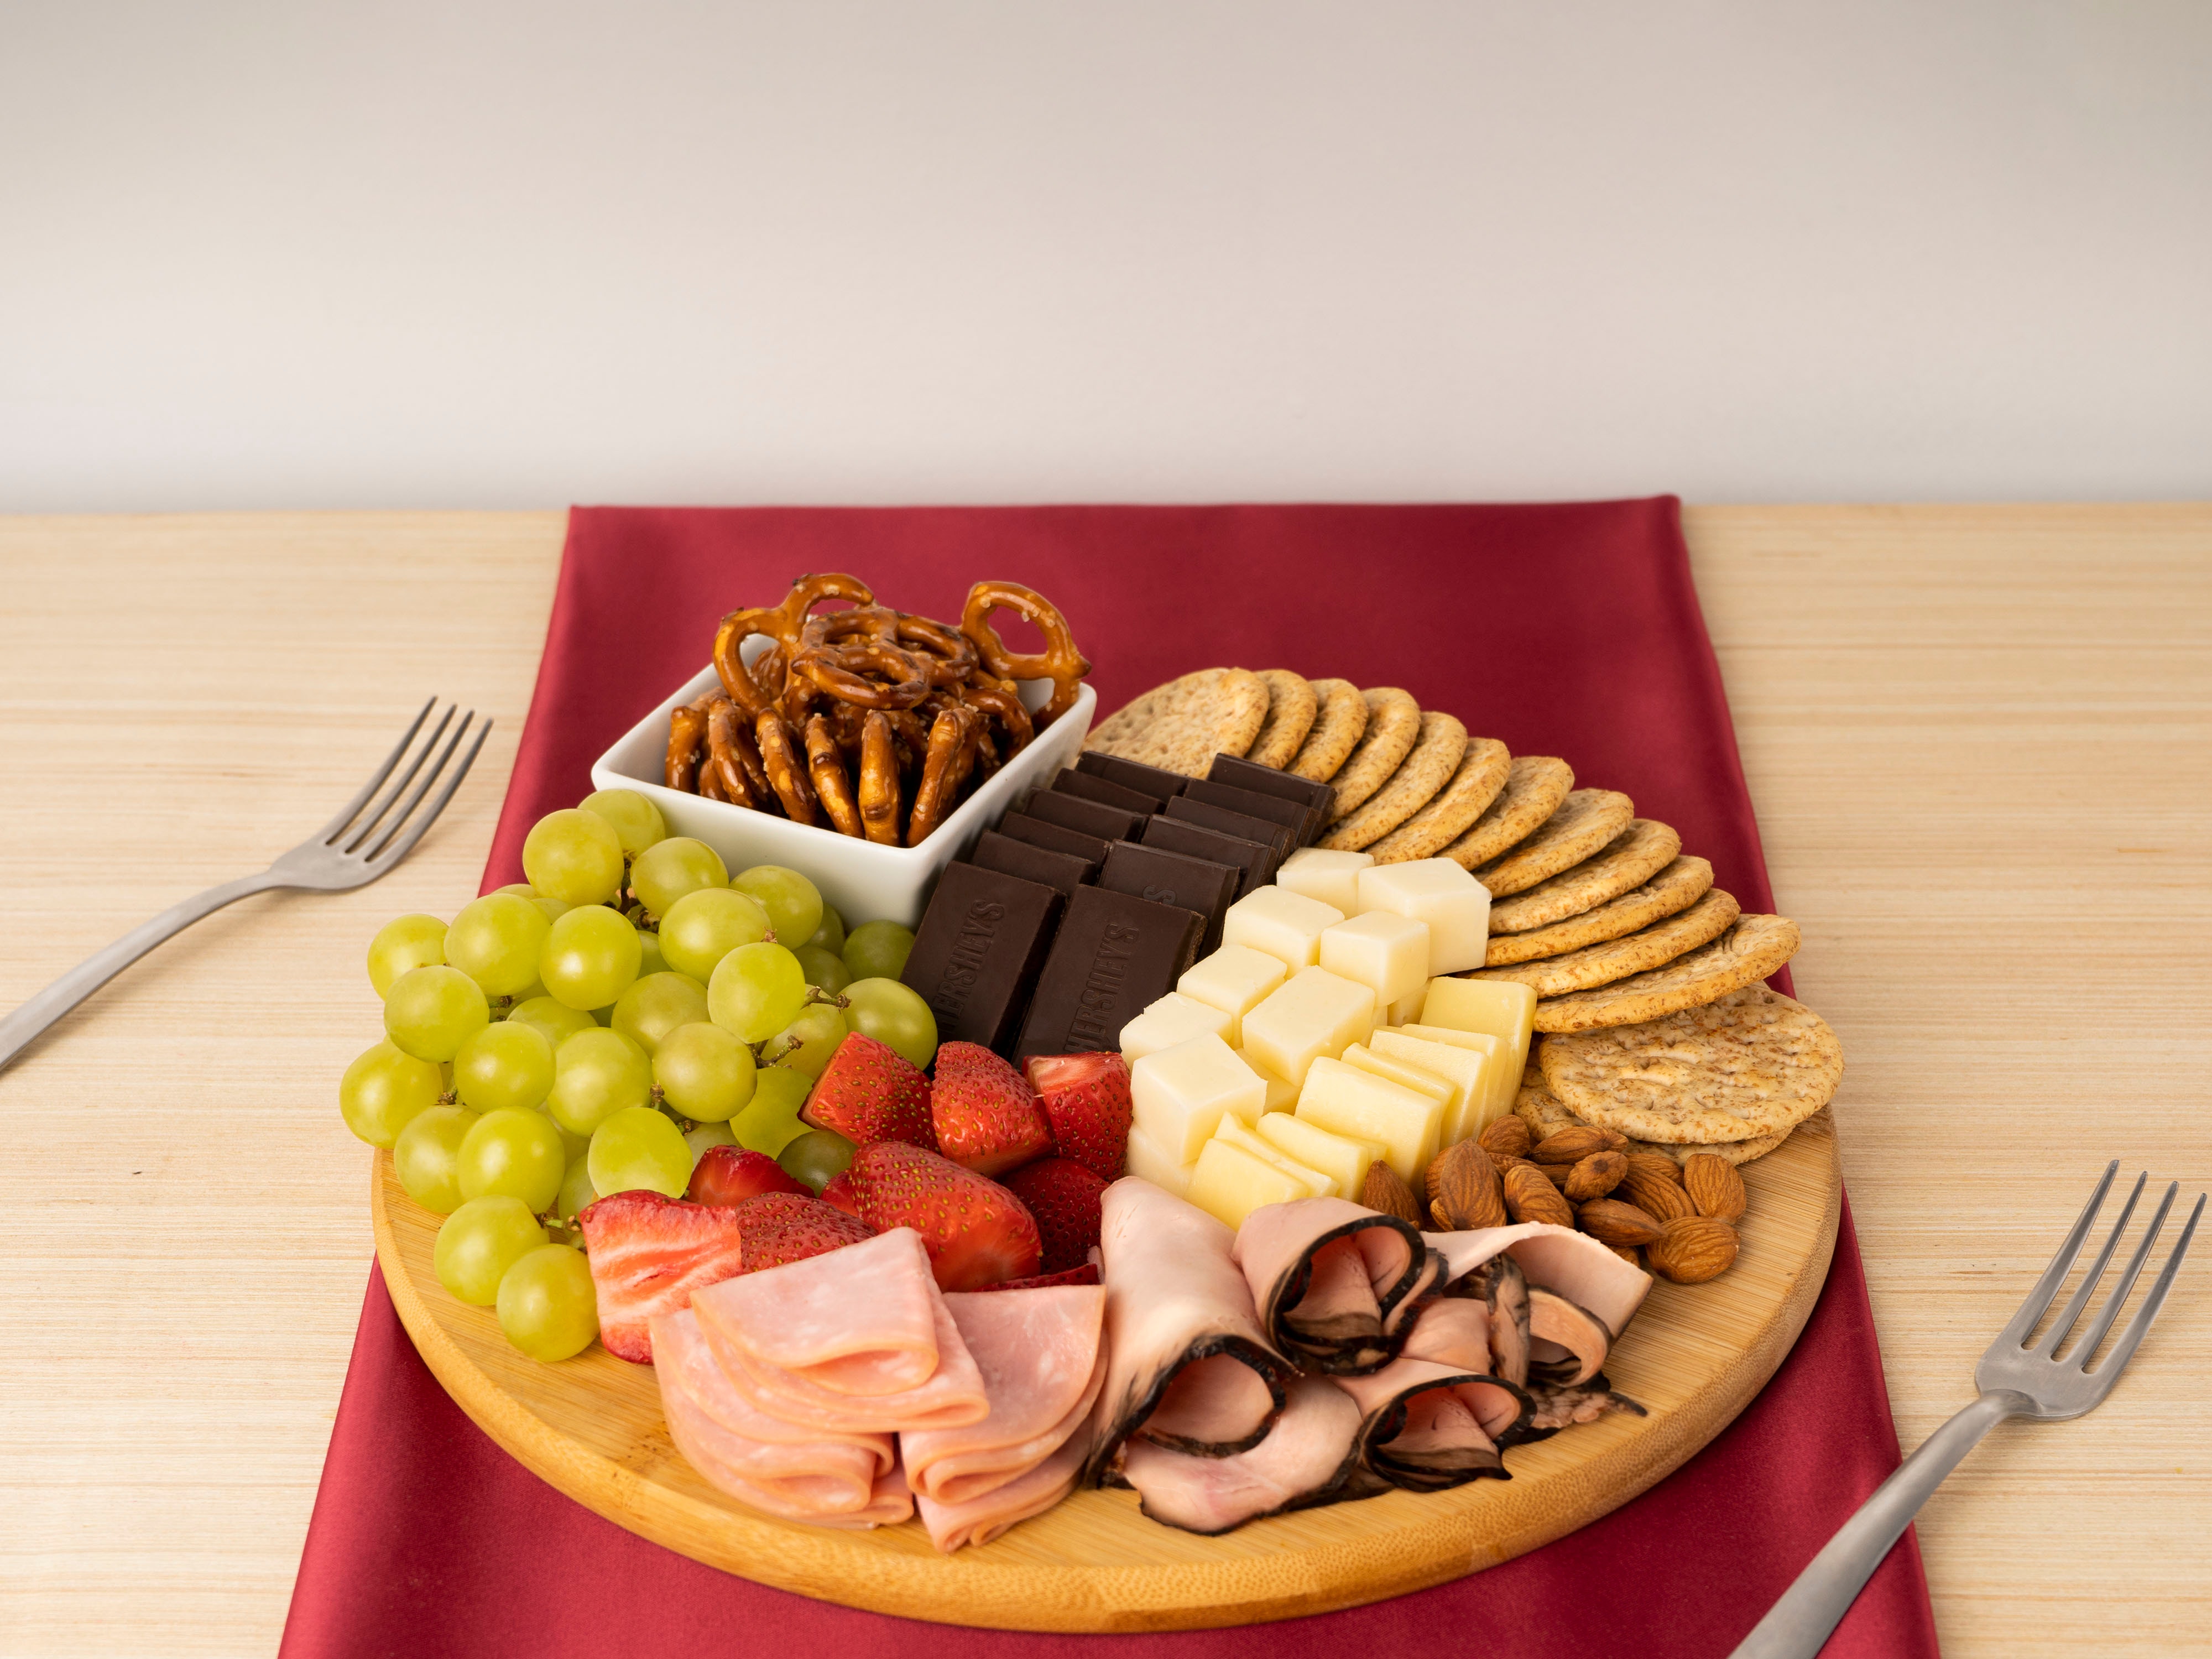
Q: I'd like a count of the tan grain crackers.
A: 14